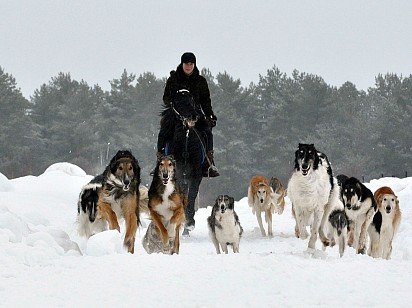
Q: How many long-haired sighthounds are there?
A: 10